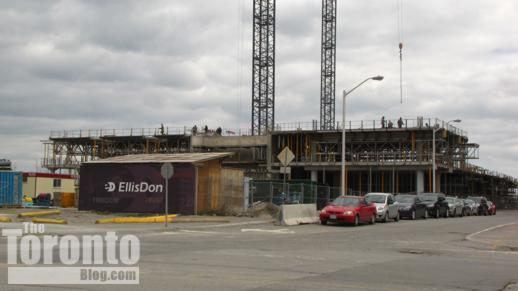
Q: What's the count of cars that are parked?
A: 8